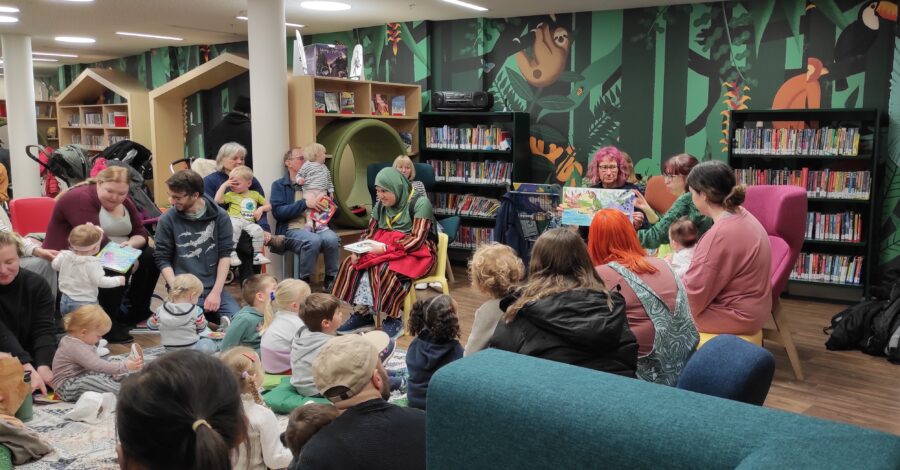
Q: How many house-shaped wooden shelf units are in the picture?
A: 2